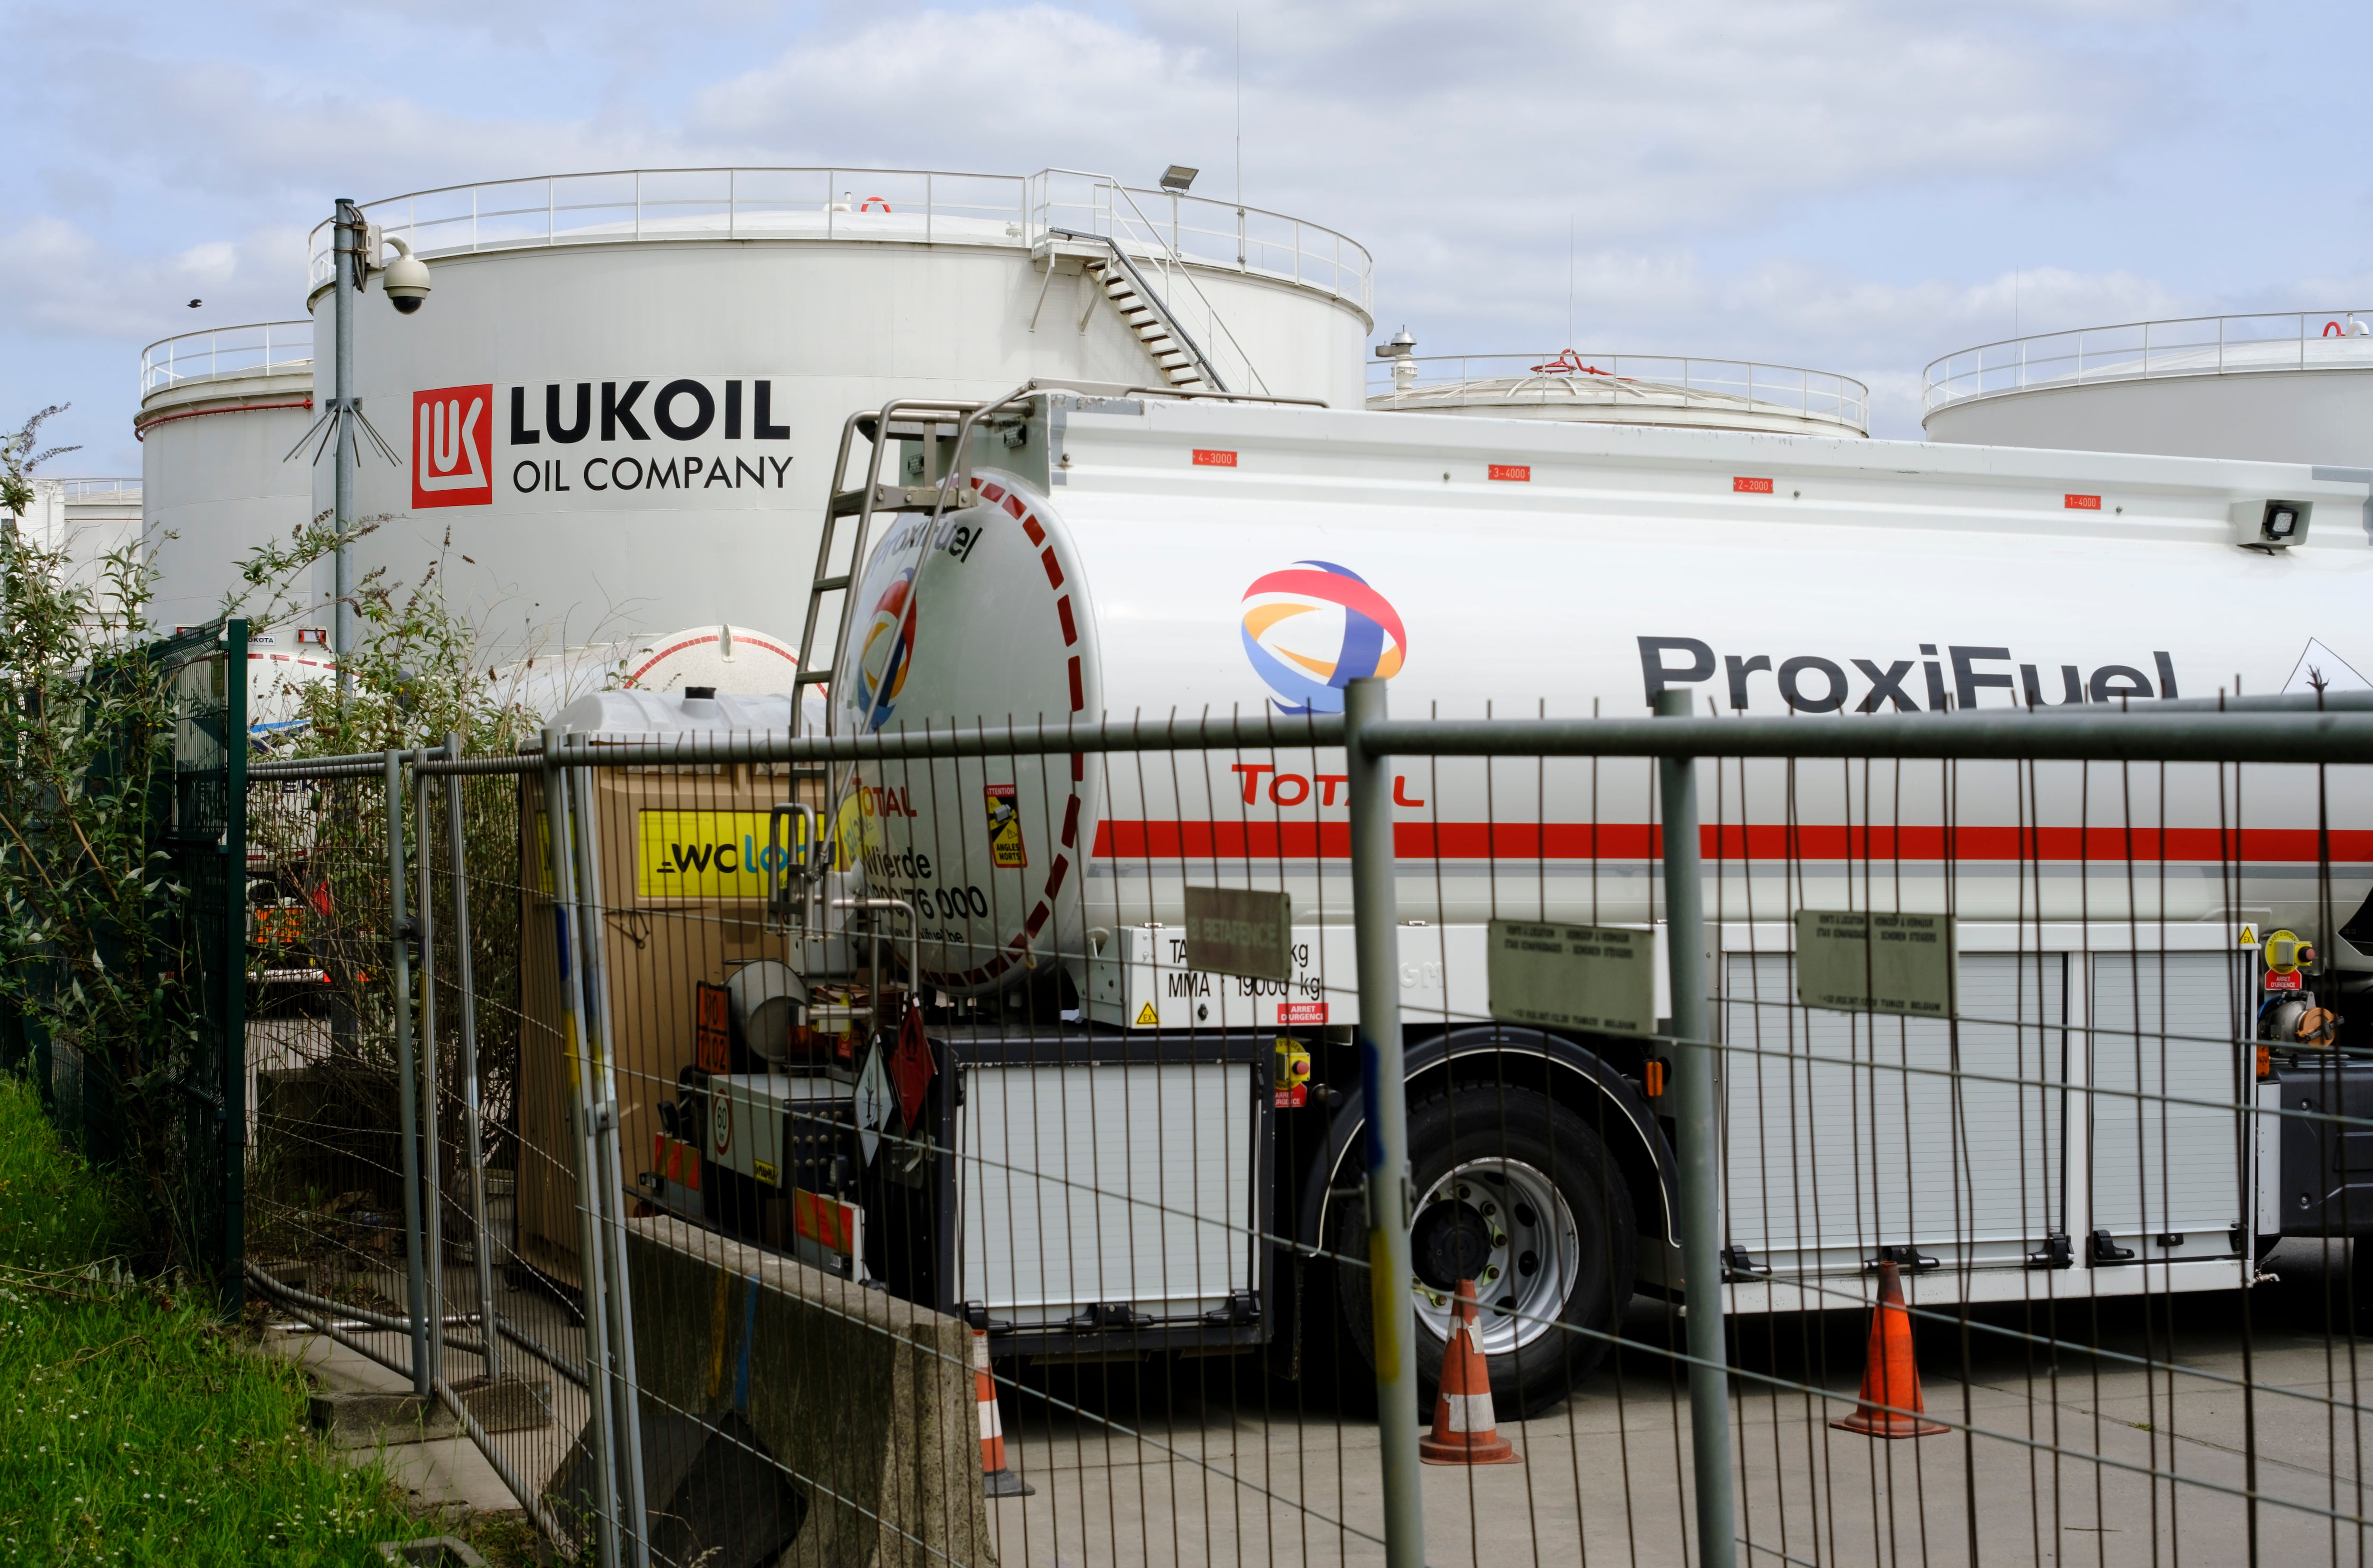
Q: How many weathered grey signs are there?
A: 3